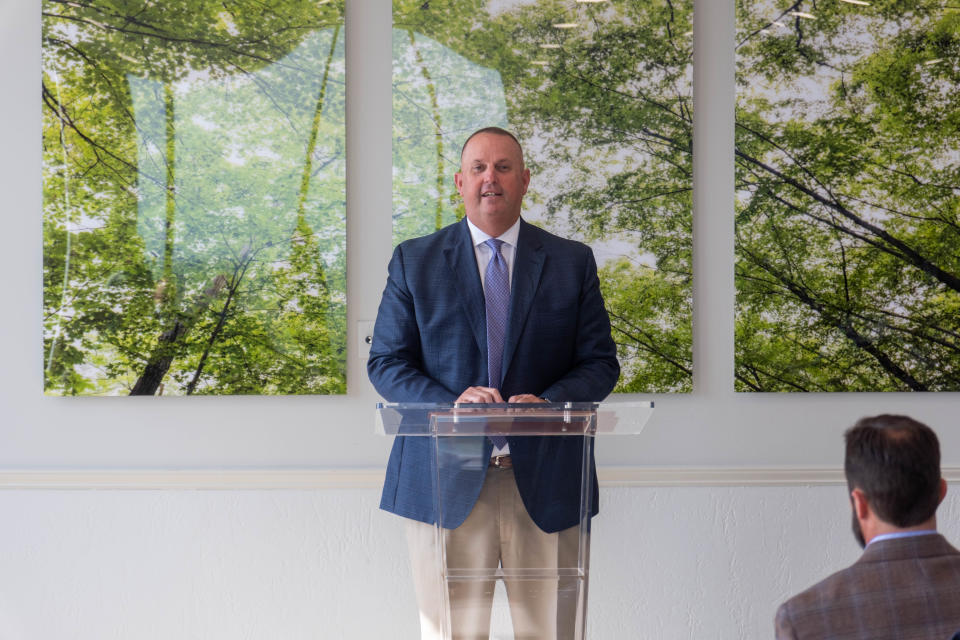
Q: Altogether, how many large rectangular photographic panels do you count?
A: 3